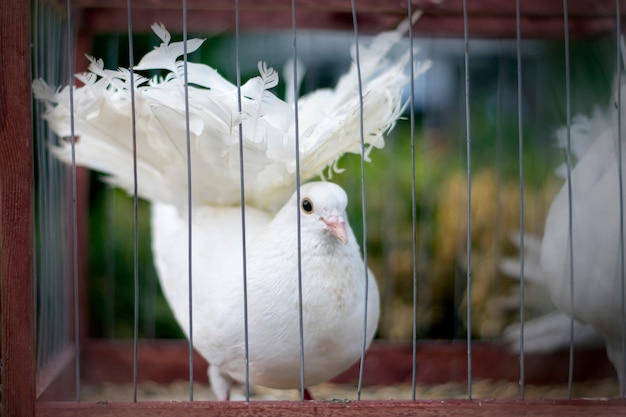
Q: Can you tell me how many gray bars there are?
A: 11